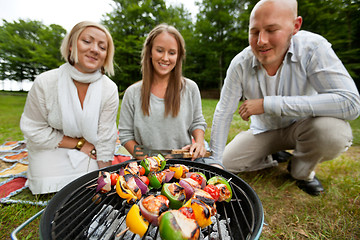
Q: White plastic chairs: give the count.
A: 0